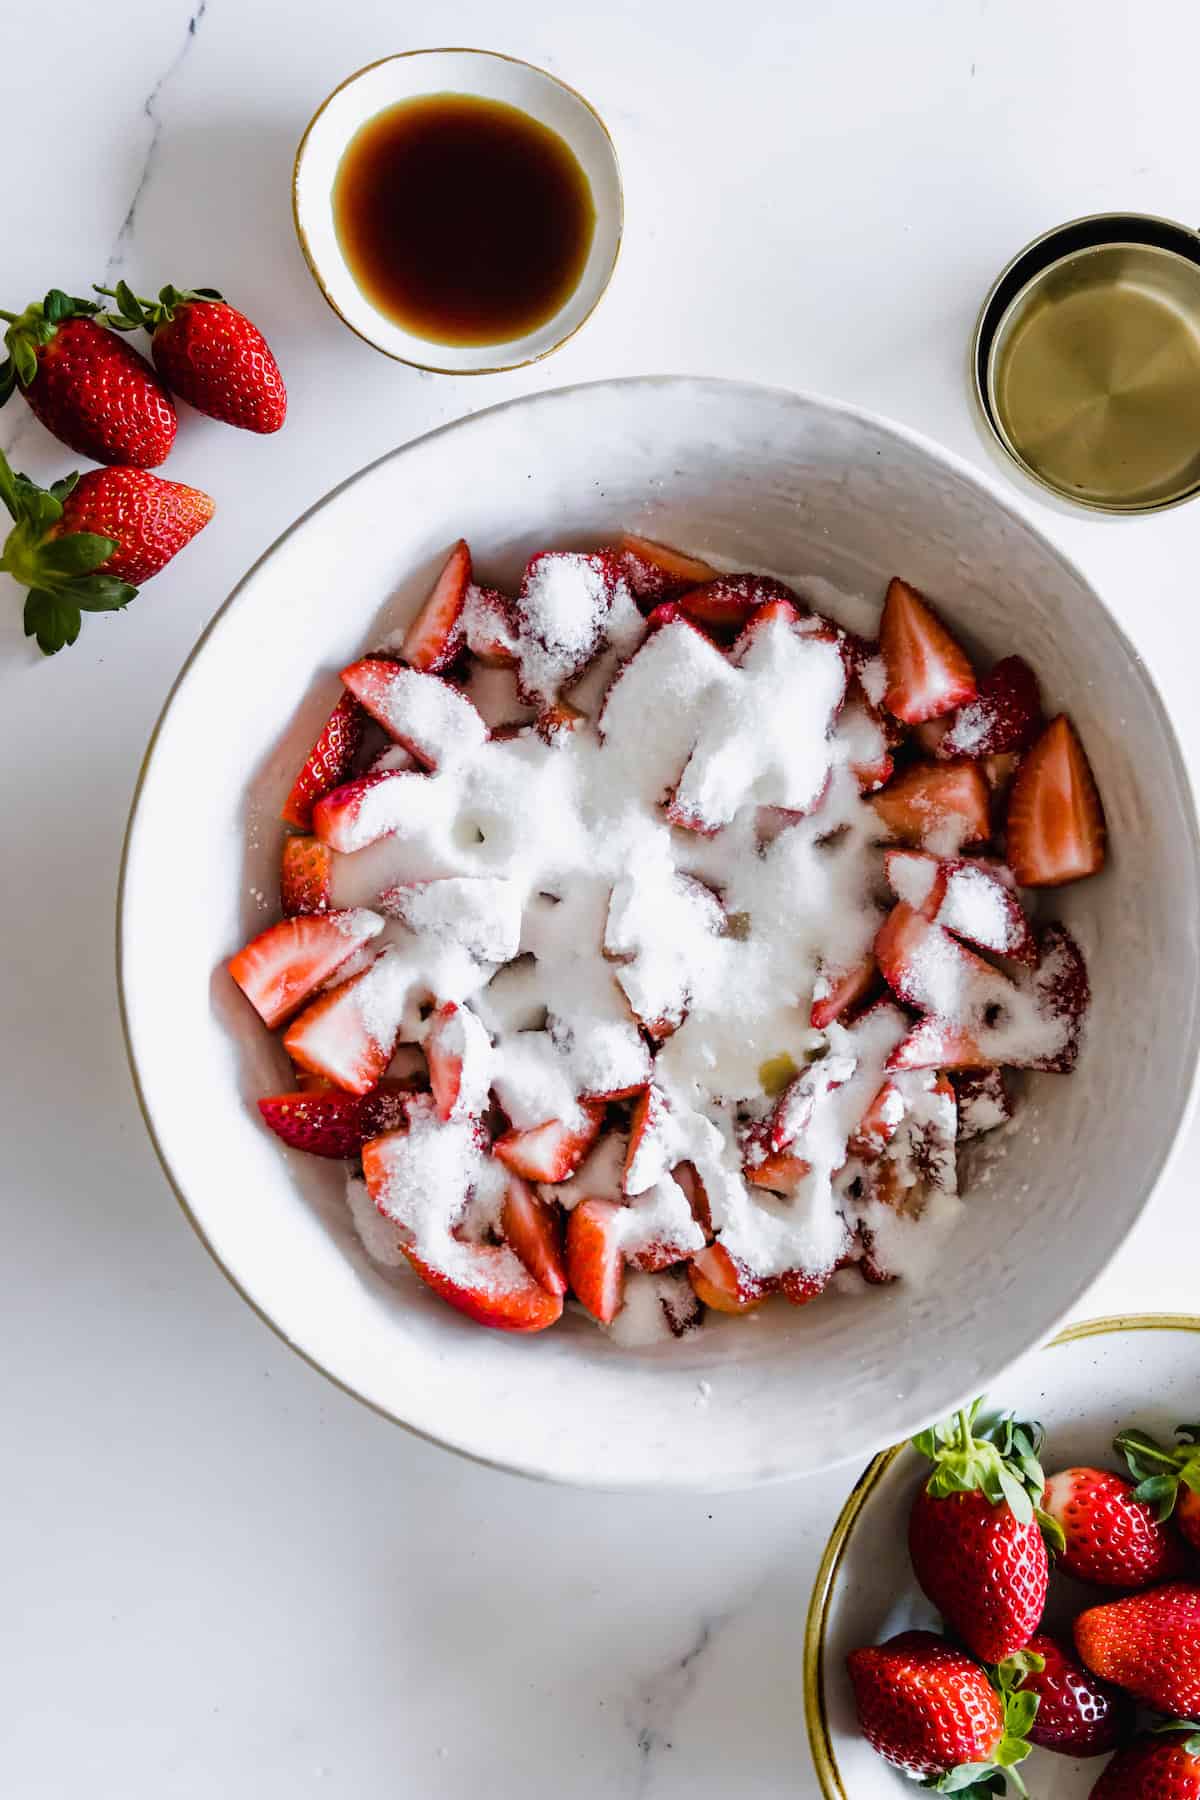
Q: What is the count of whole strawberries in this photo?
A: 10